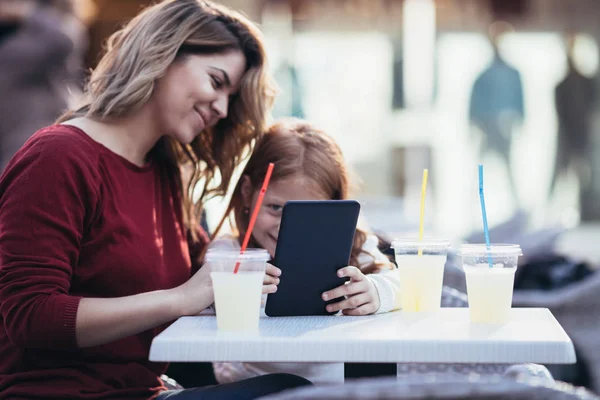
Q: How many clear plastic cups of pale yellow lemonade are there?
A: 3